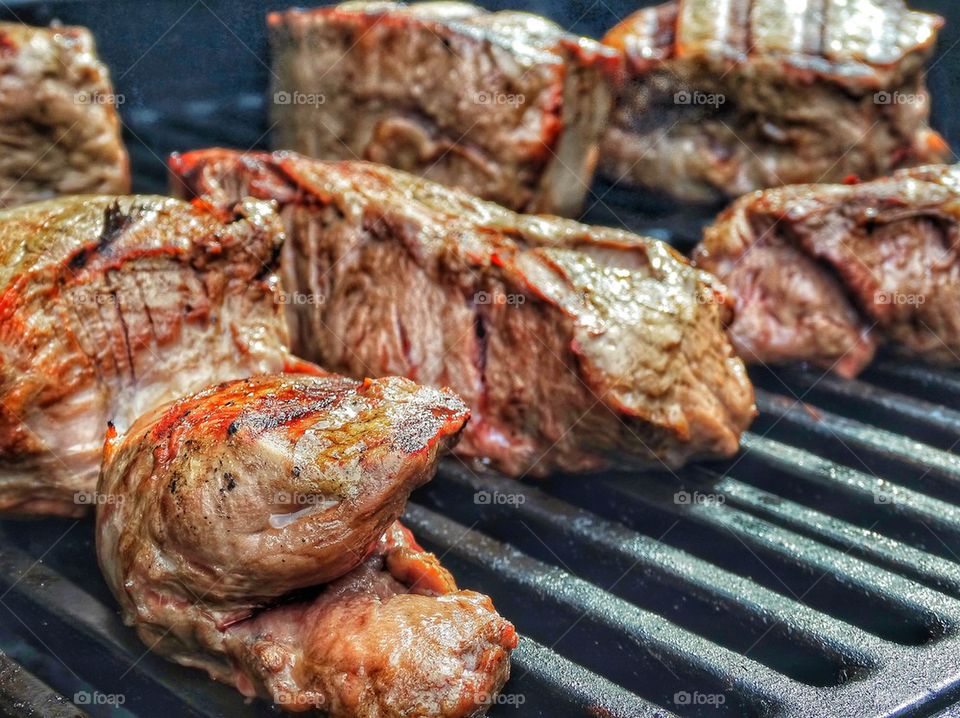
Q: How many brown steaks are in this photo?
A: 7